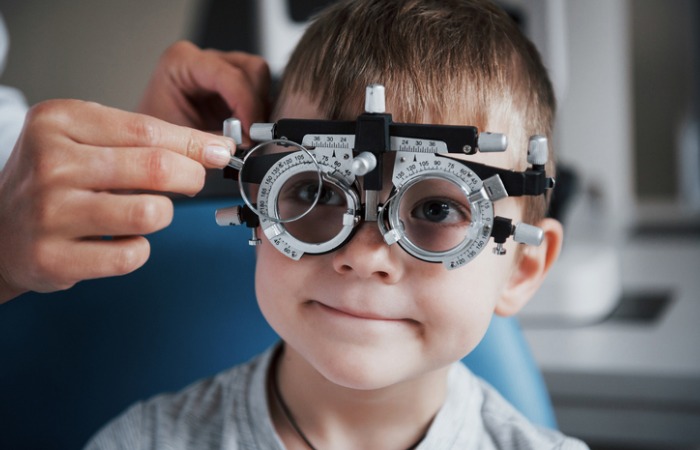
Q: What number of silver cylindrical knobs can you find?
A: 8